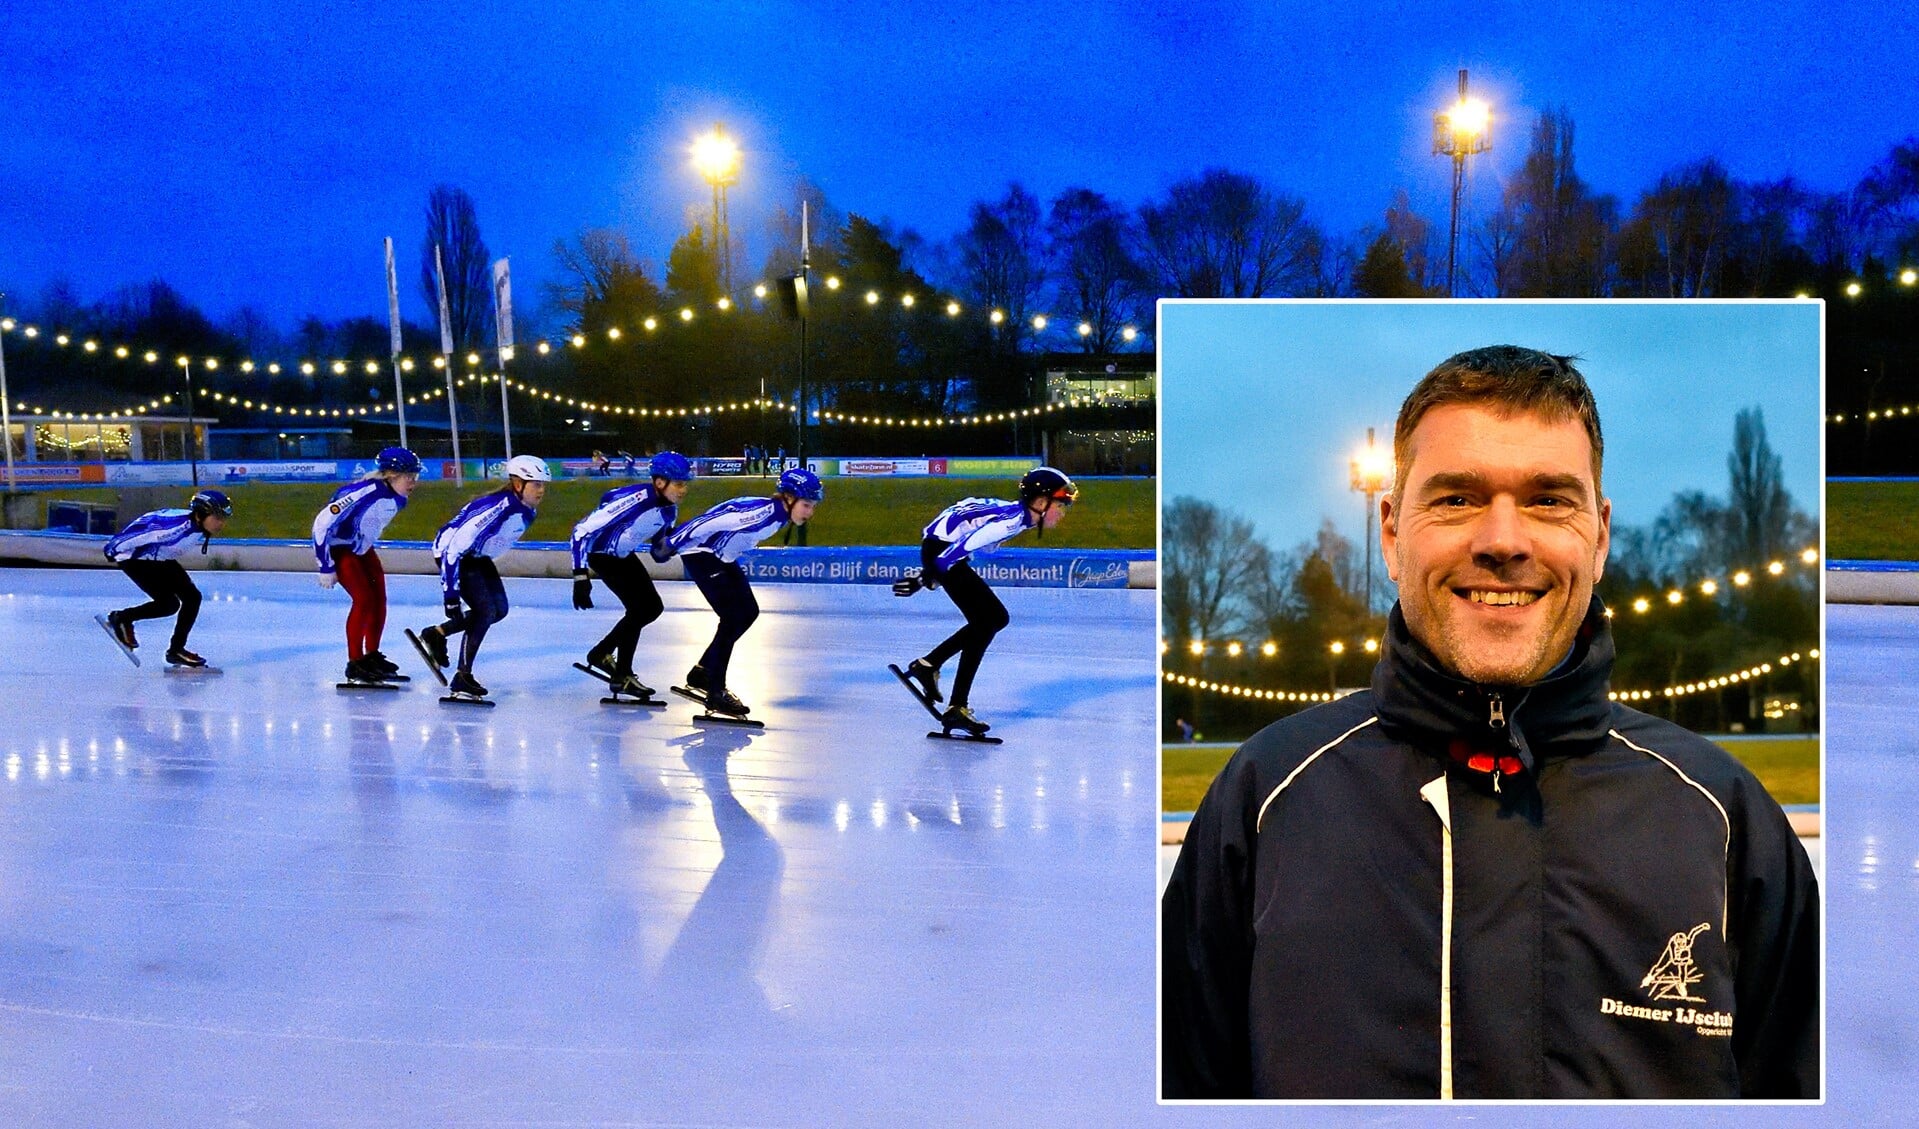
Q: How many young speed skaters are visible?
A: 6